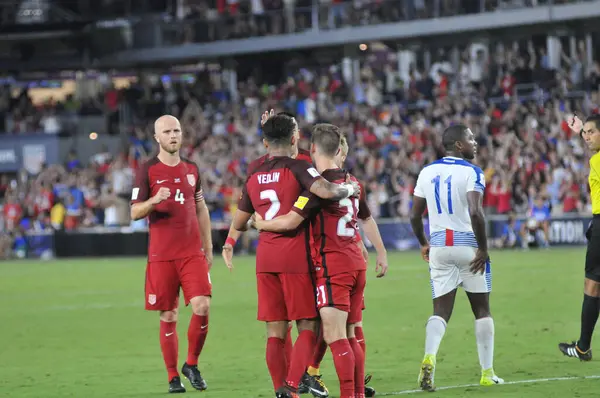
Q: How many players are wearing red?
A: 5